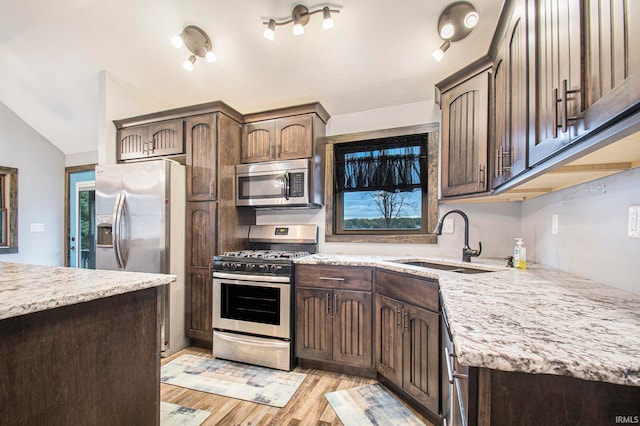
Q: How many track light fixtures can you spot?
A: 3